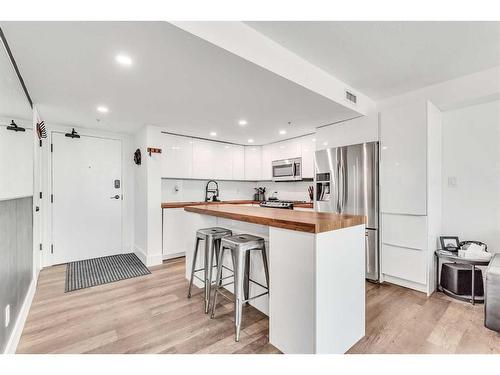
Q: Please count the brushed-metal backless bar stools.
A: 2